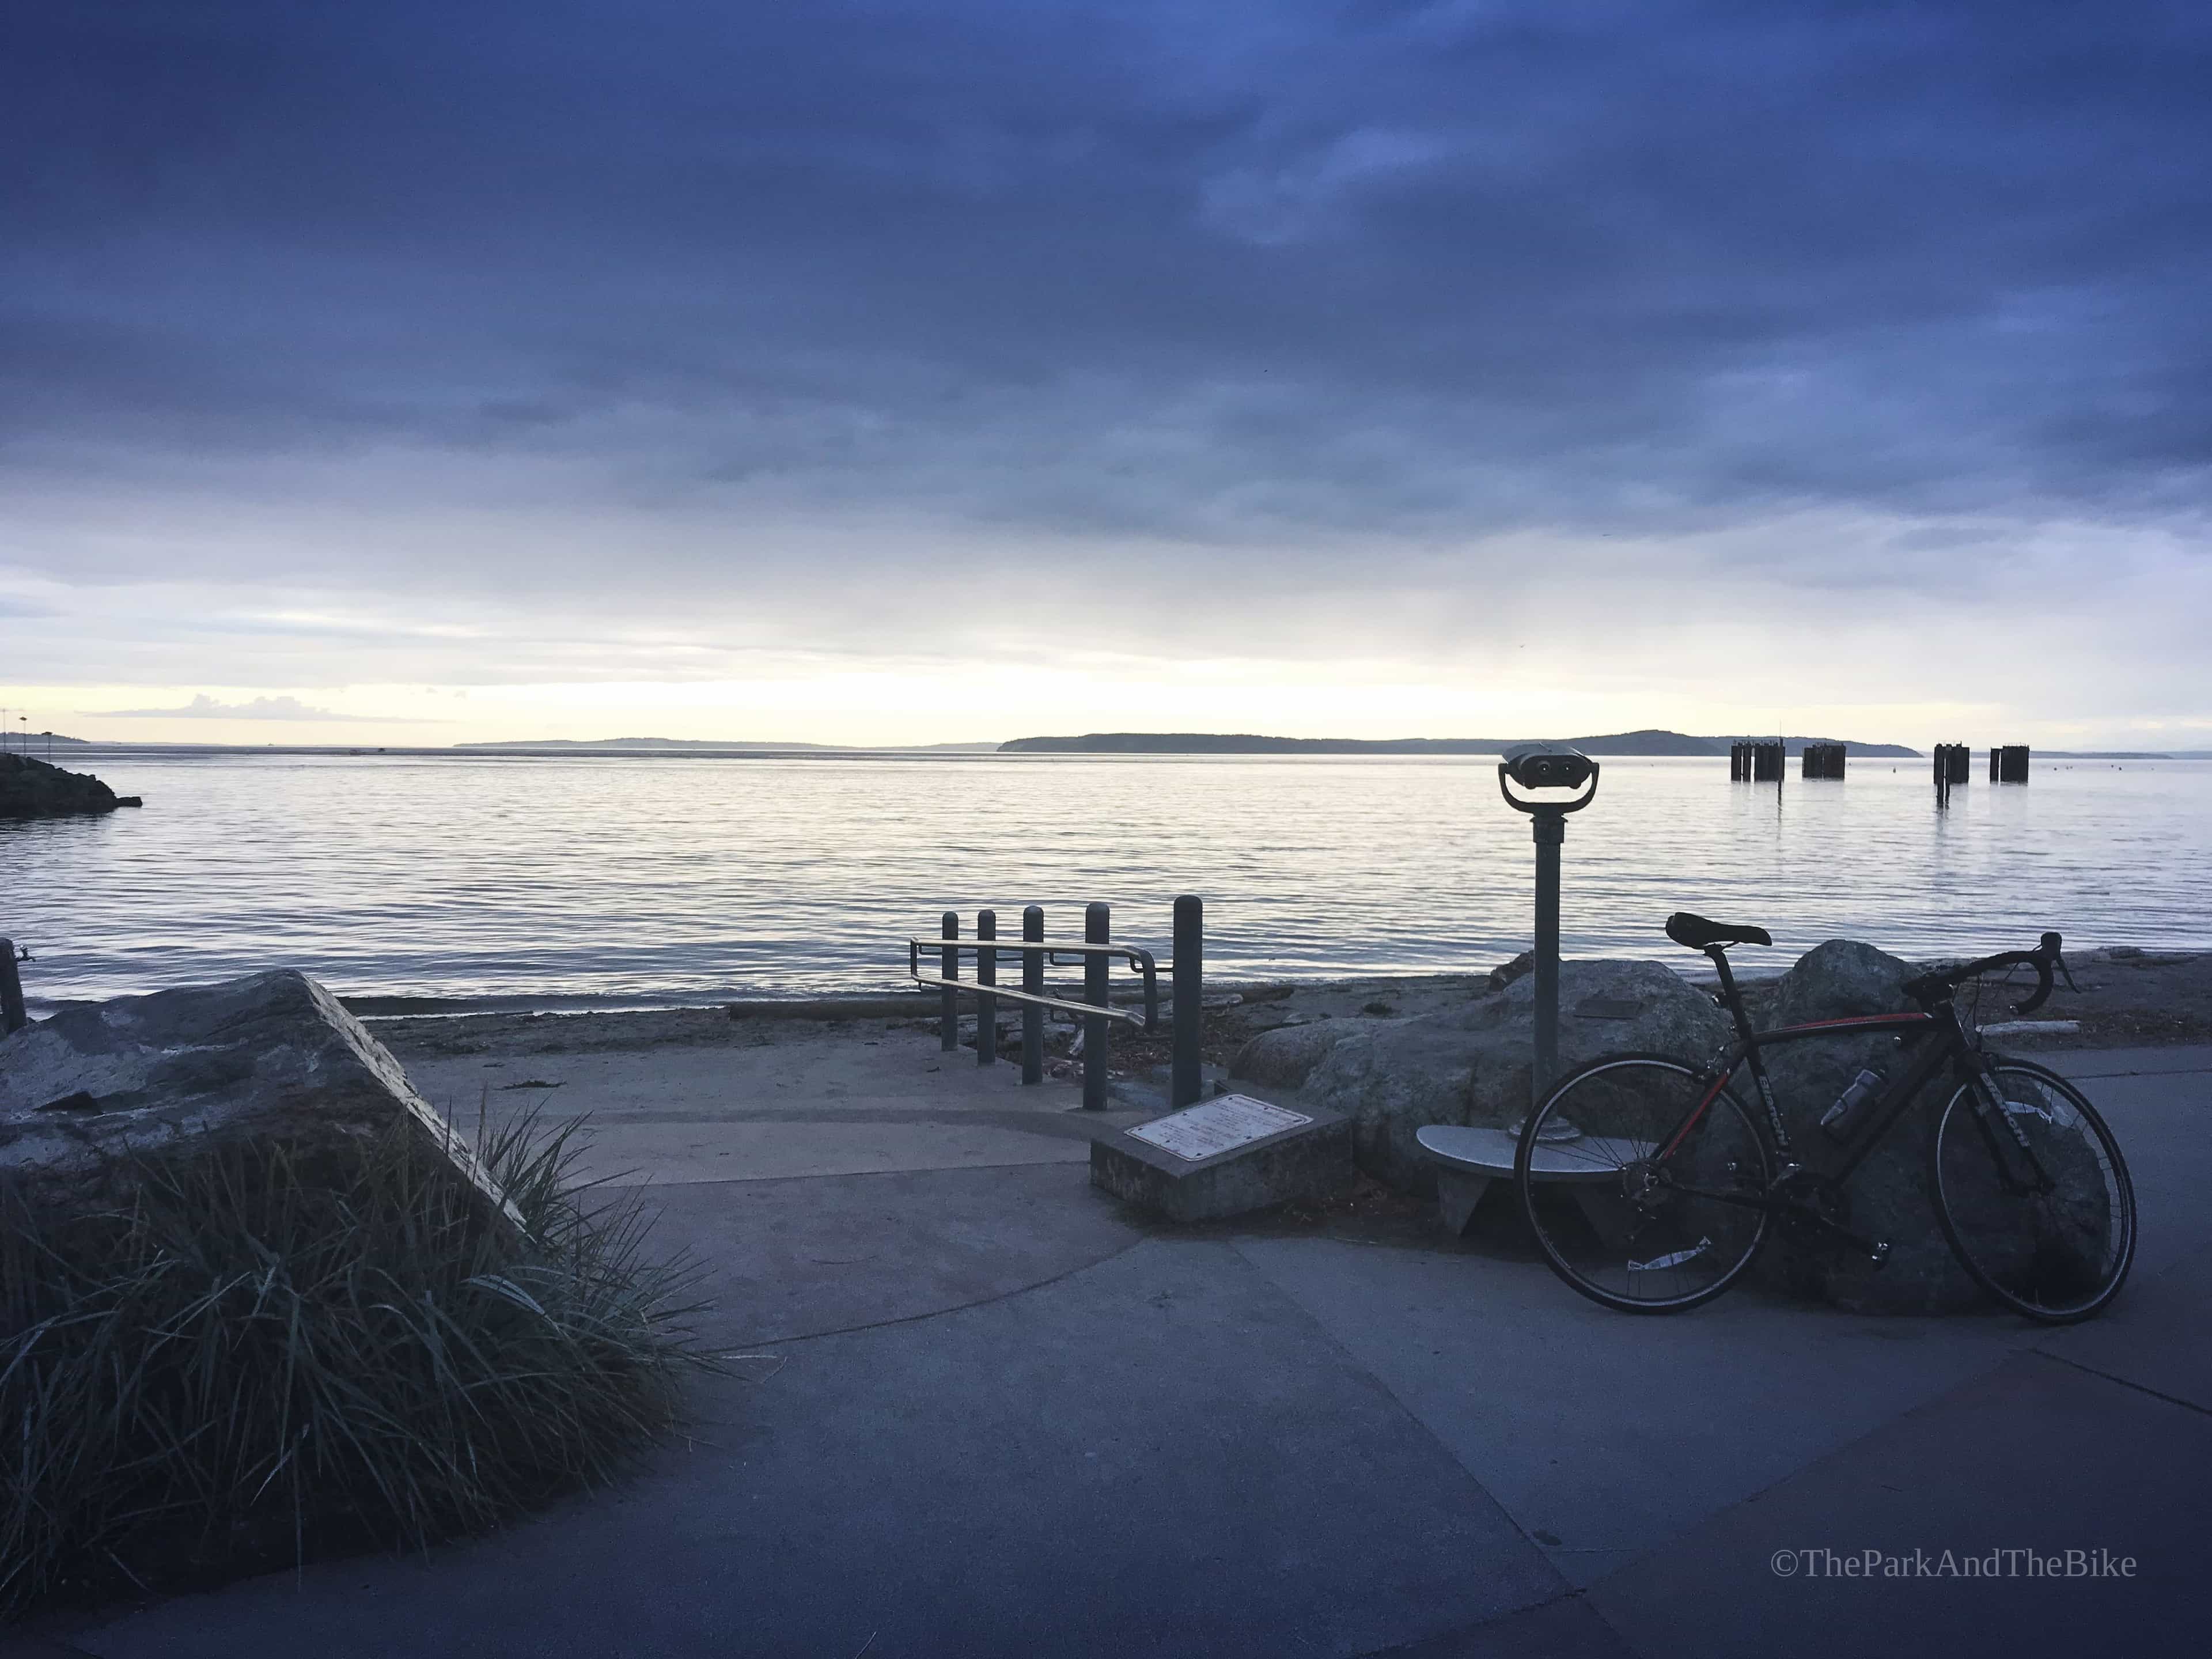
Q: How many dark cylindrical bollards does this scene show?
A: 5